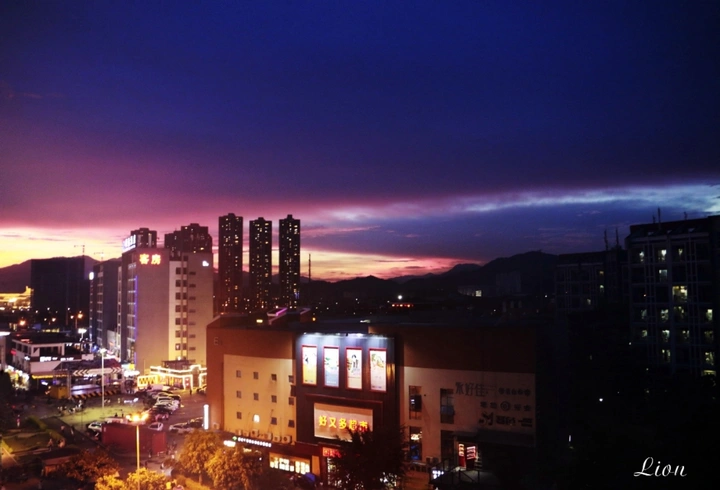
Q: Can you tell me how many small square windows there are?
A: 12